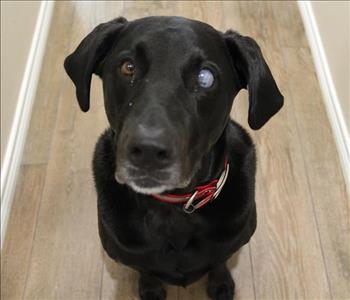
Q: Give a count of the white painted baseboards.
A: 2